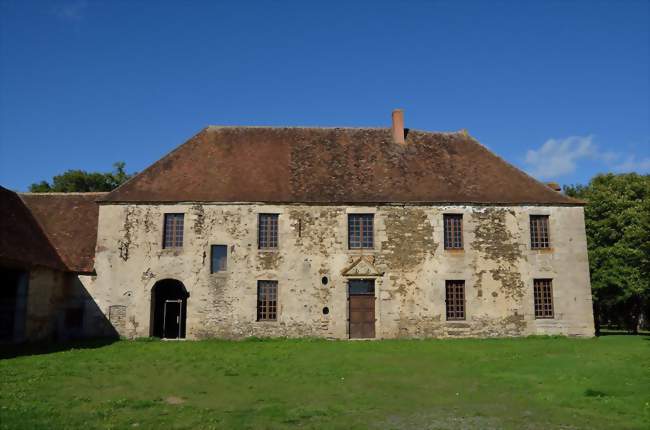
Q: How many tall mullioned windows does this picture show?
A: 8